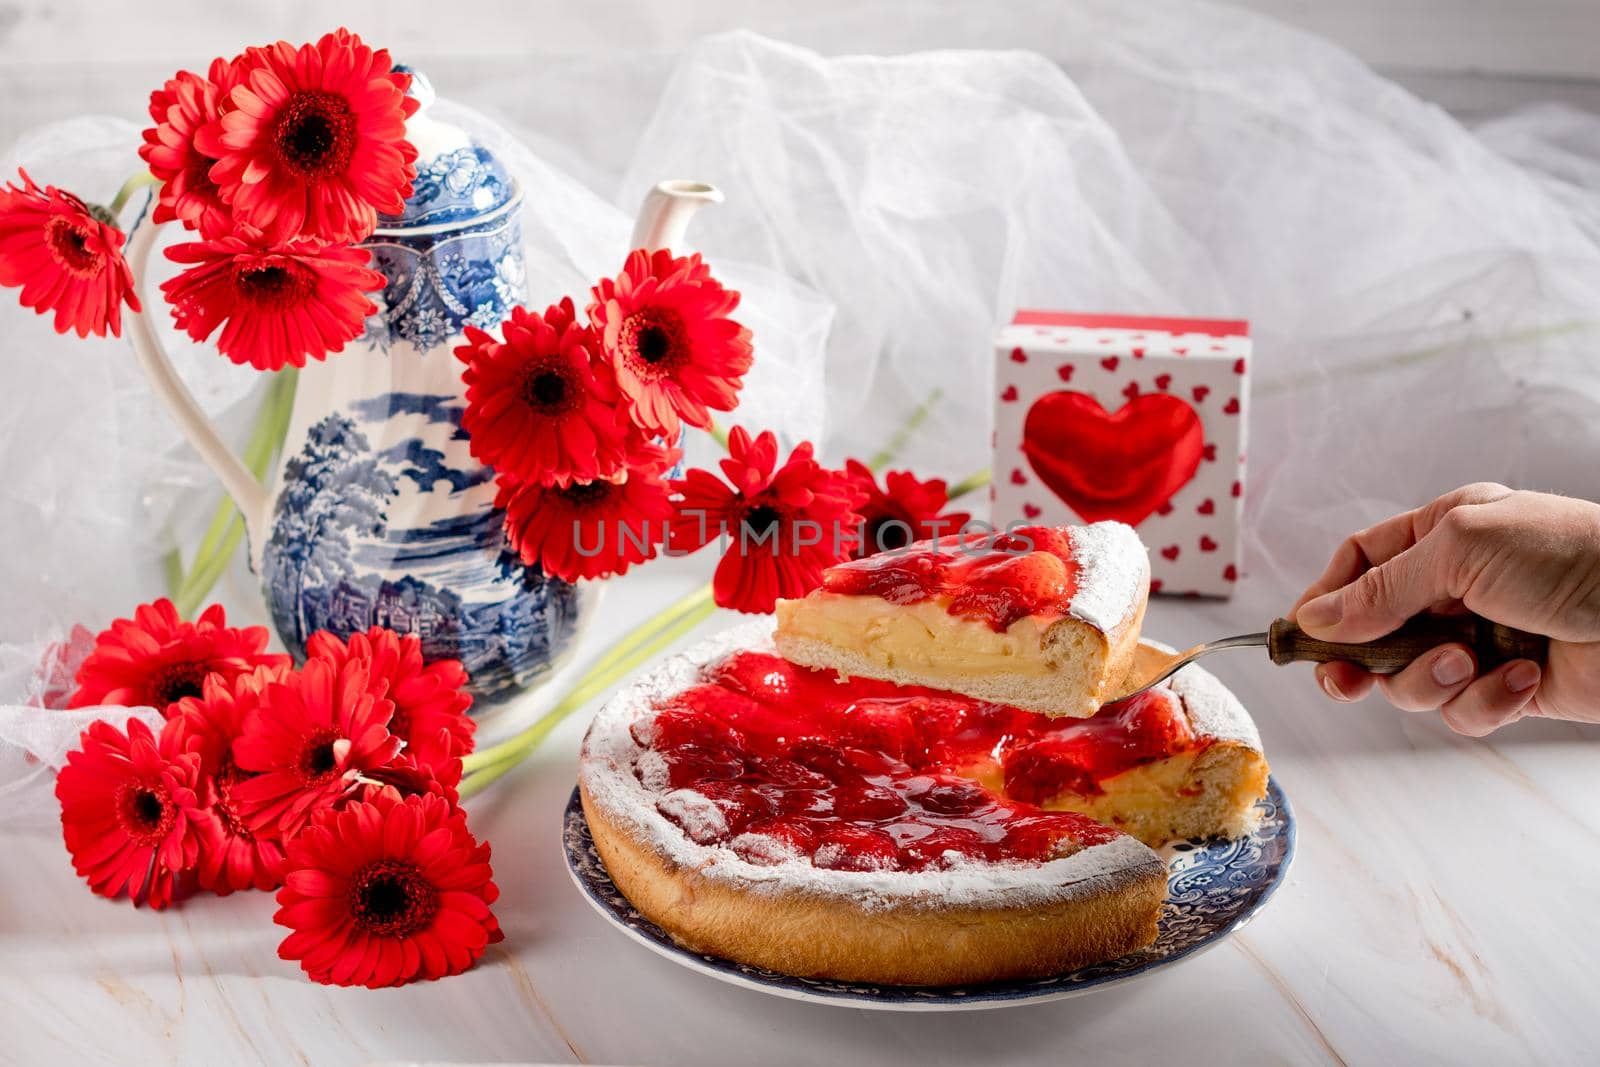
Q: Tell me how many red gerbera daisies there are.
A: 15